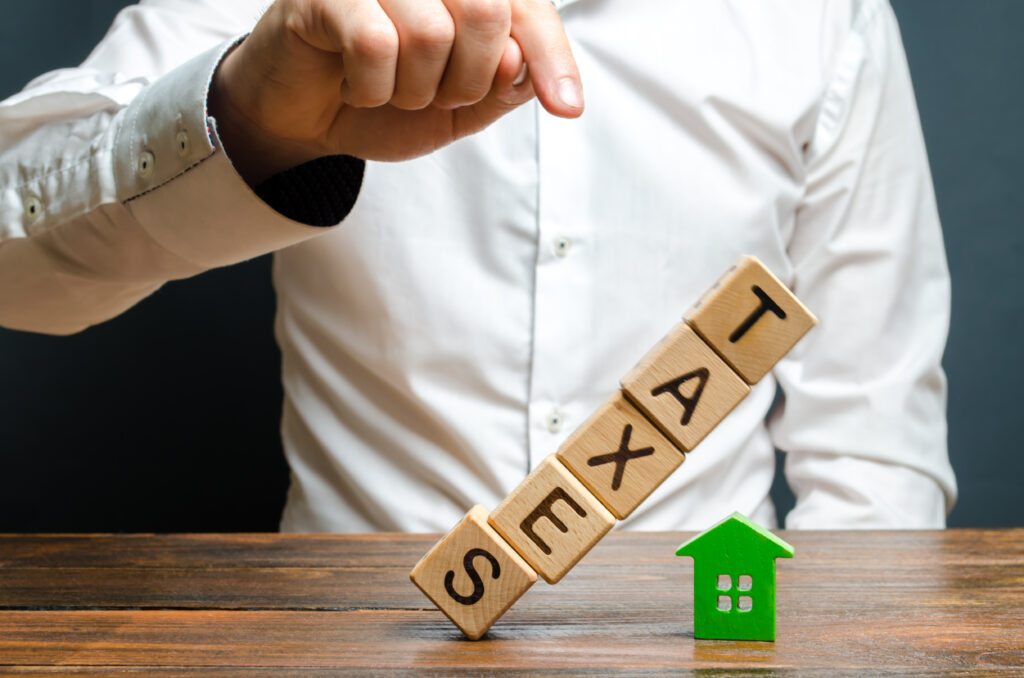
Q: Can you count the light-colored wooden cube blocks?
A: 5